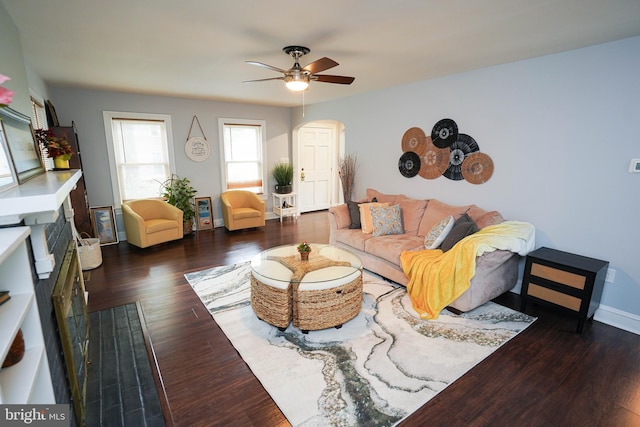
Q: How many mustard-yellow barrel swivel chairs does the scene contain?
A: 2